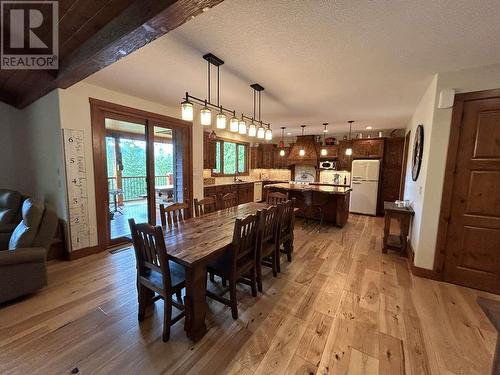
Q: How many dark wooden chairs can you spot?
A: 8